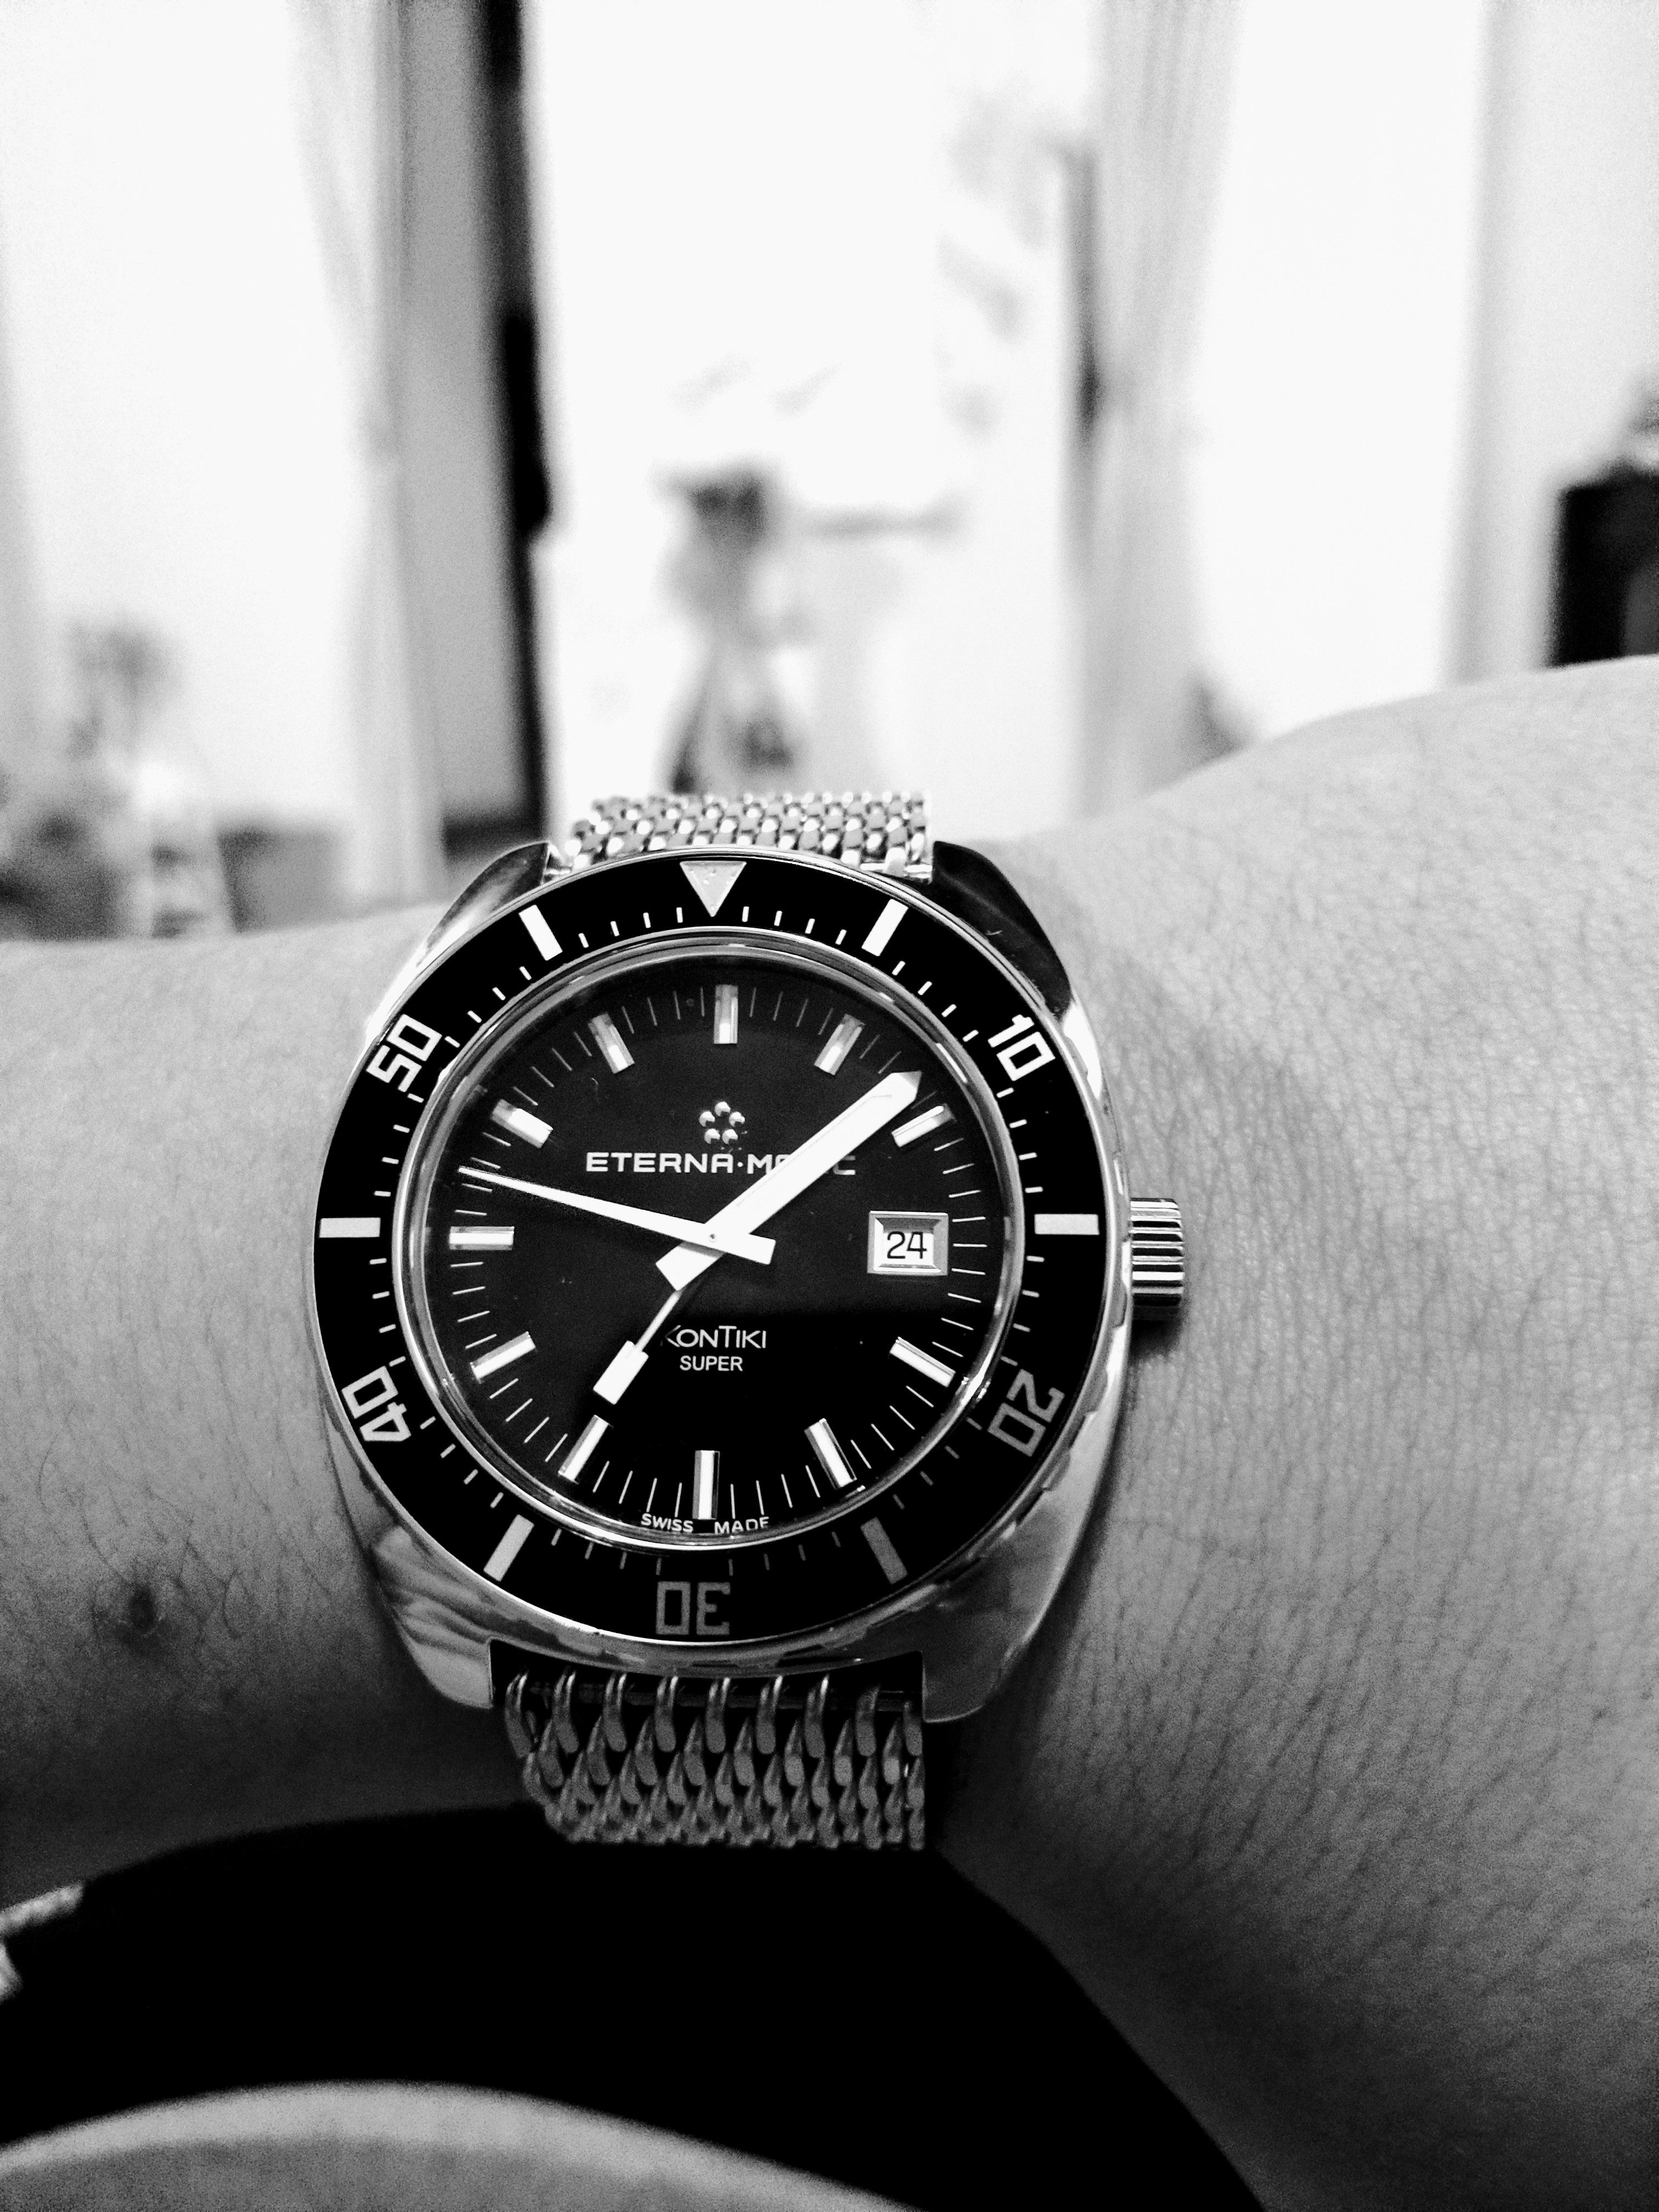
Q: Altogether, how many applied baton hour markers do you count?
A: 11